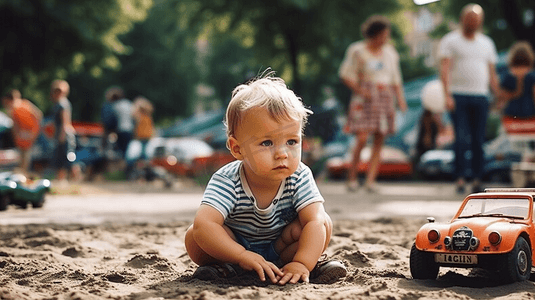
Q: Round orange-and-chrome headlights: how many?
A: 2